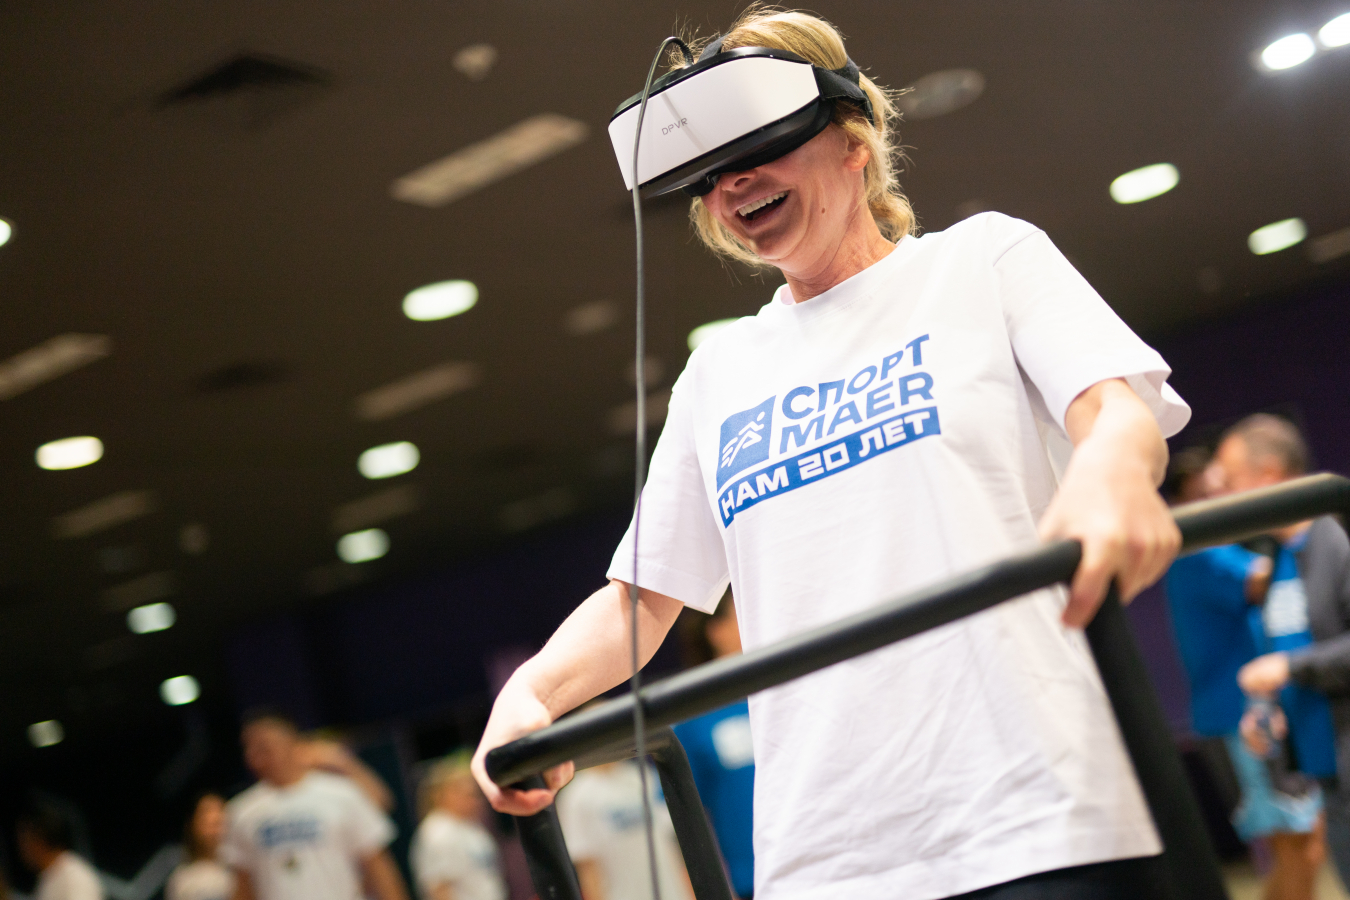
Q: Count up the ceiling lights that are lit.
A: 13